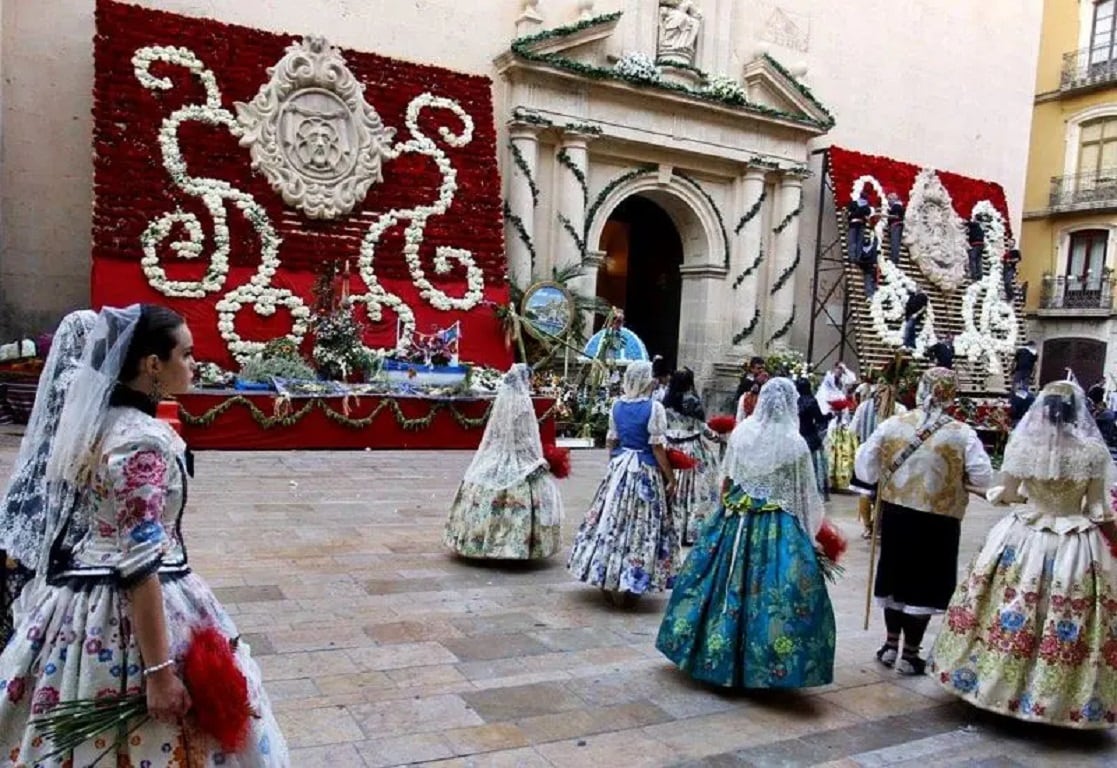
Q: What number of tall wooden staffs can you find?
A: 1